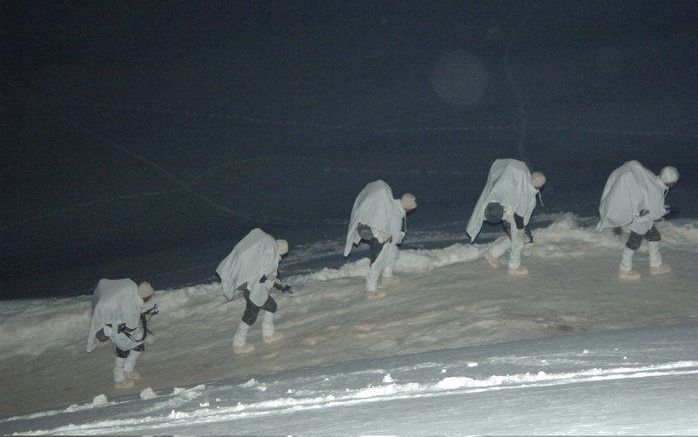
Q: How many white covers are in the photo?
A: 5